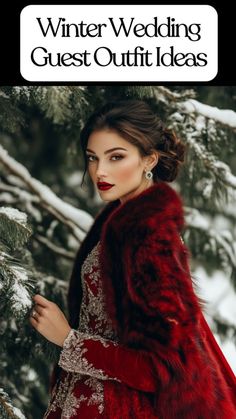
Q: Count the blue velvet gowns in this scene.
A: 0